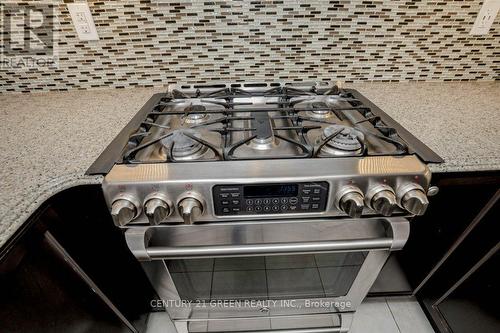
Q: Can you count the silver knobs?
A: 6